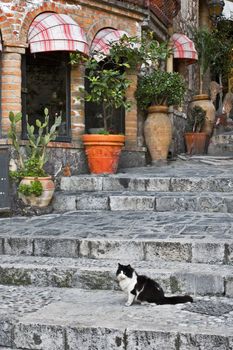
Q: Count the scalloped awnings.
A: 3